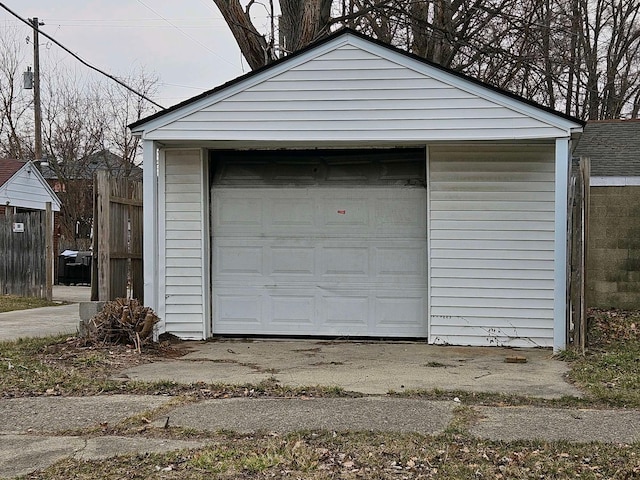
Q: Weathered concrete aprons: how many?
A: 1